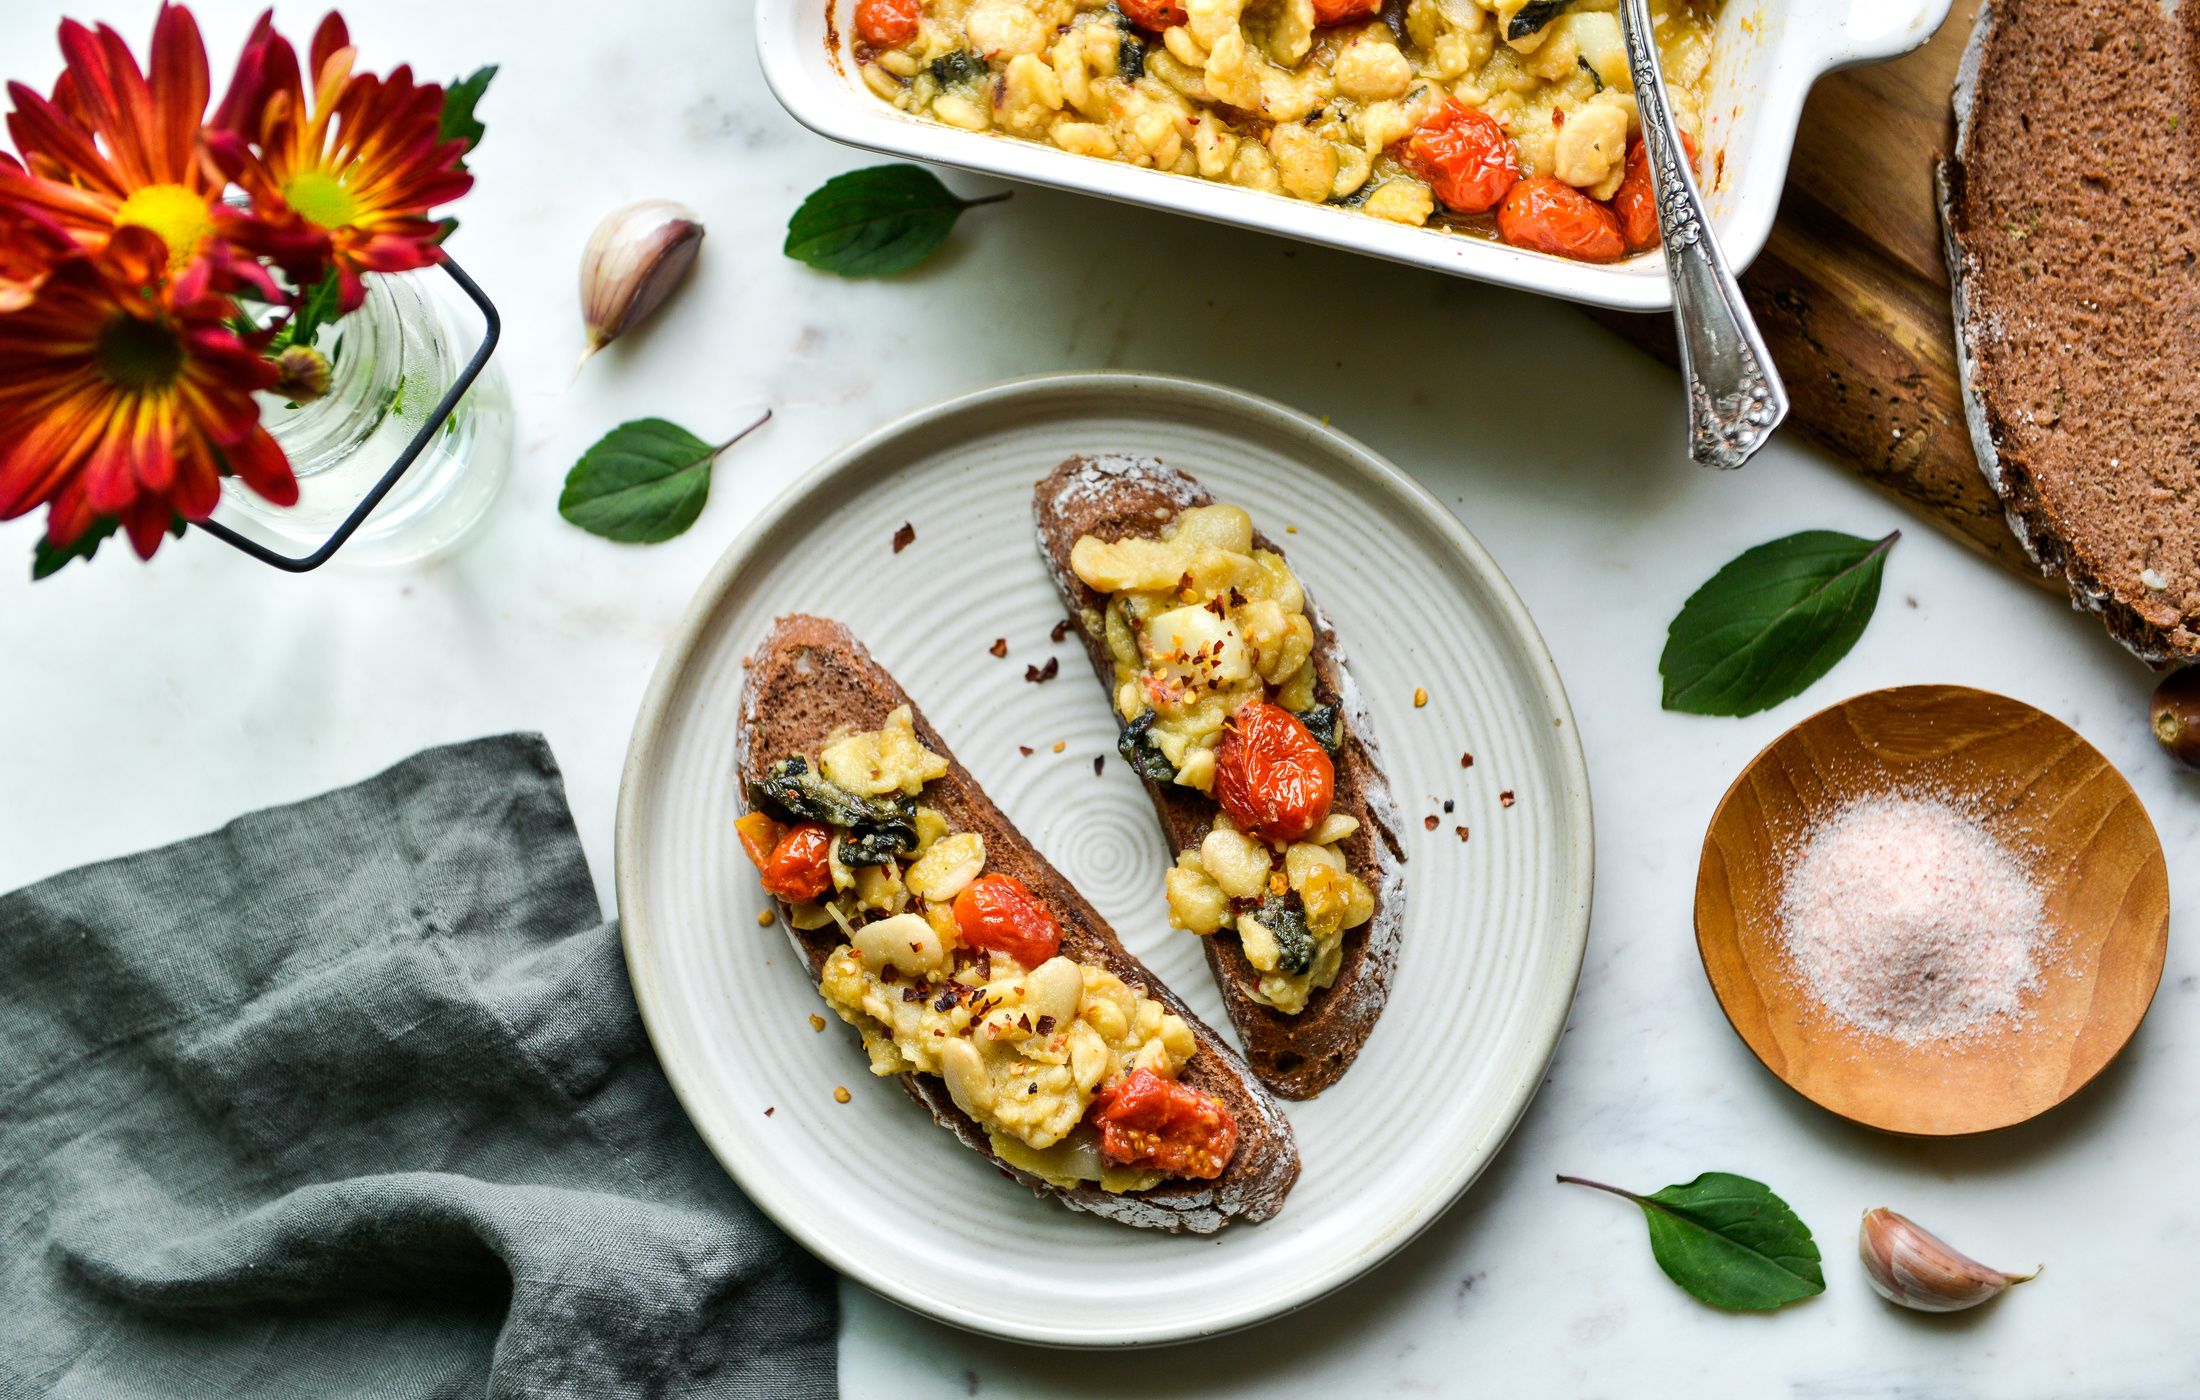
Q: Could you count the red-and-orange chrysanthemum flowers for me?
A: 3